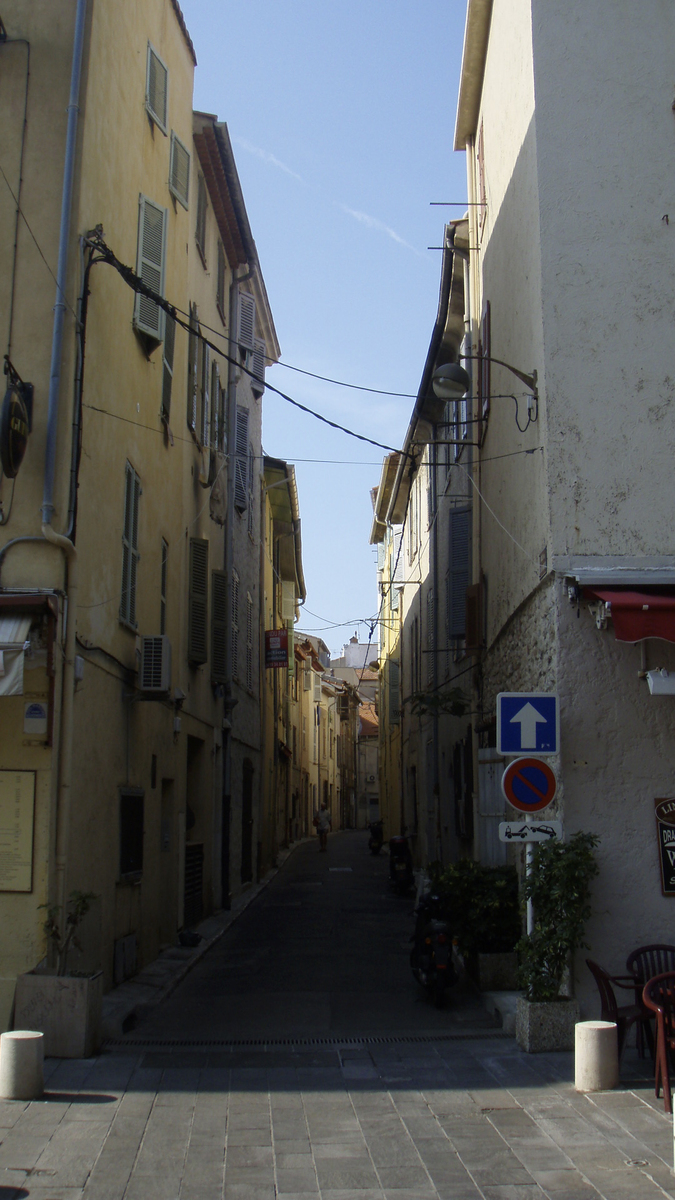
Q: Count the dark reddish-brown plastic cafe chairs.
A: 3